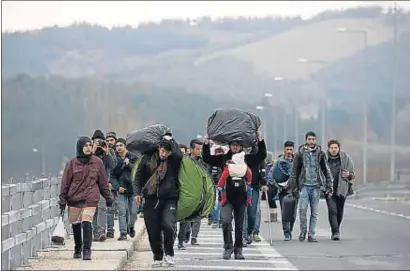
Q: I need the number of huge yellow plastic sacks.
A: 0